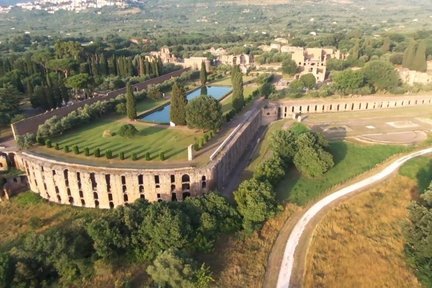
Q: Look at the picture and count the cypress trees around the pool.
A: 4